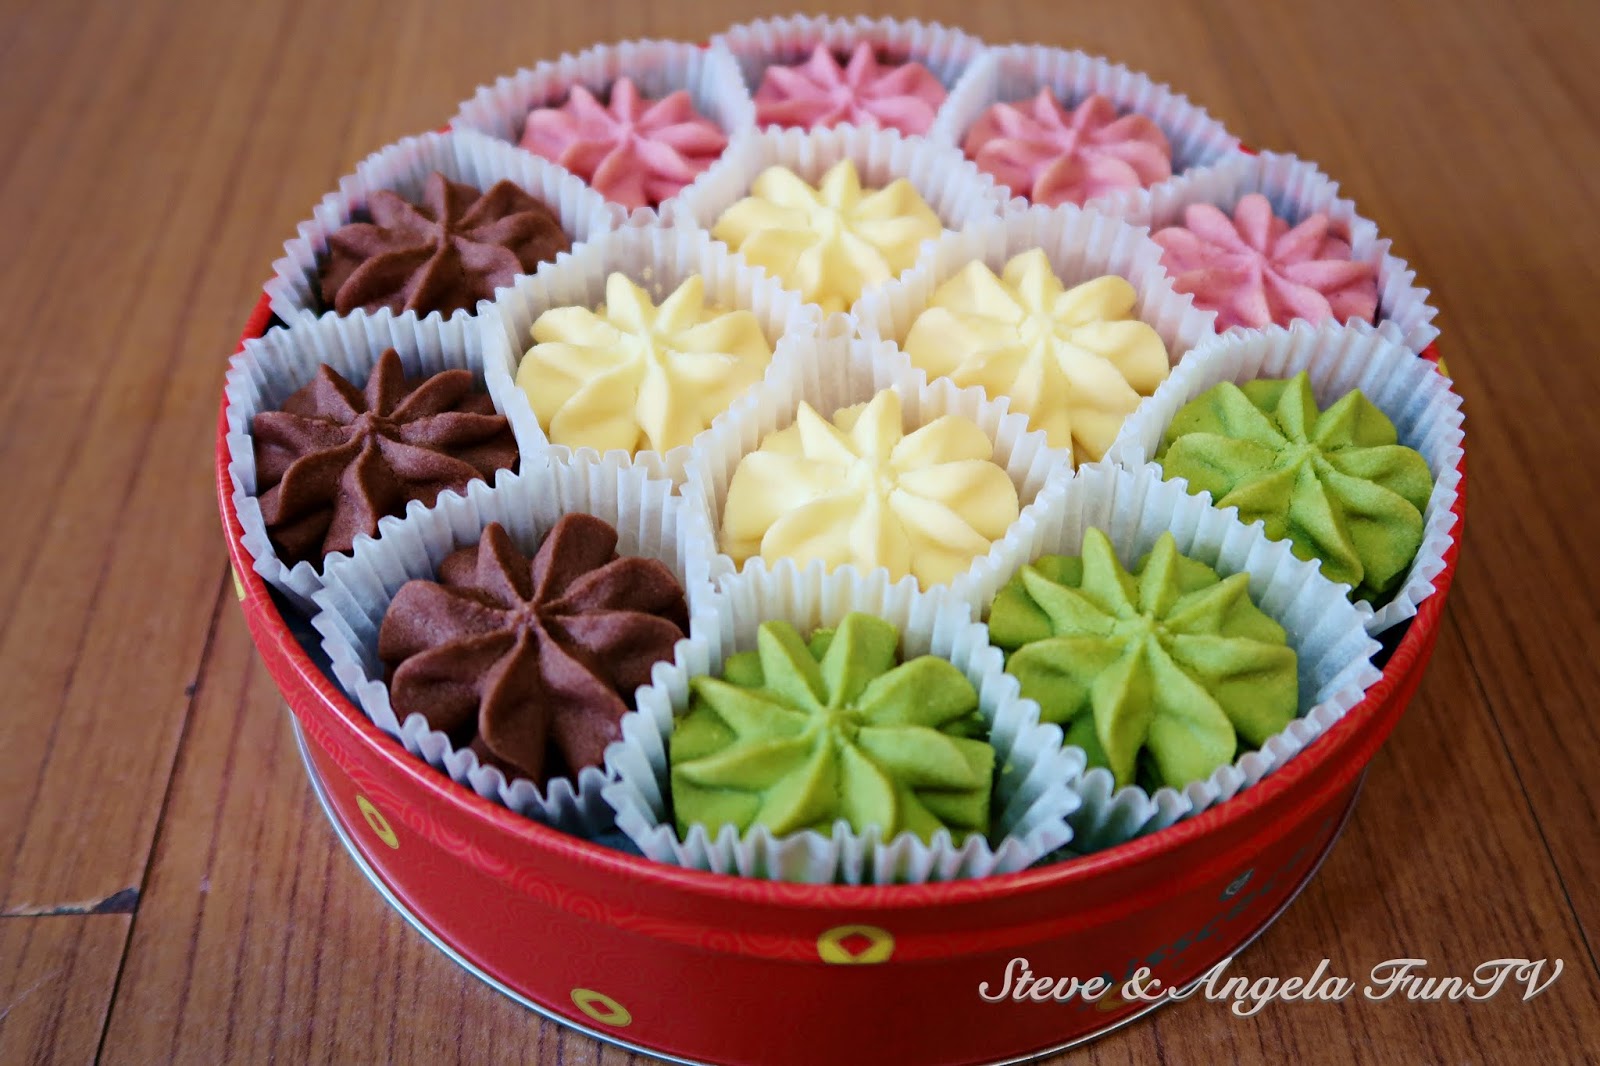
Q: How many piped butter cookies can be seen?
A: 14